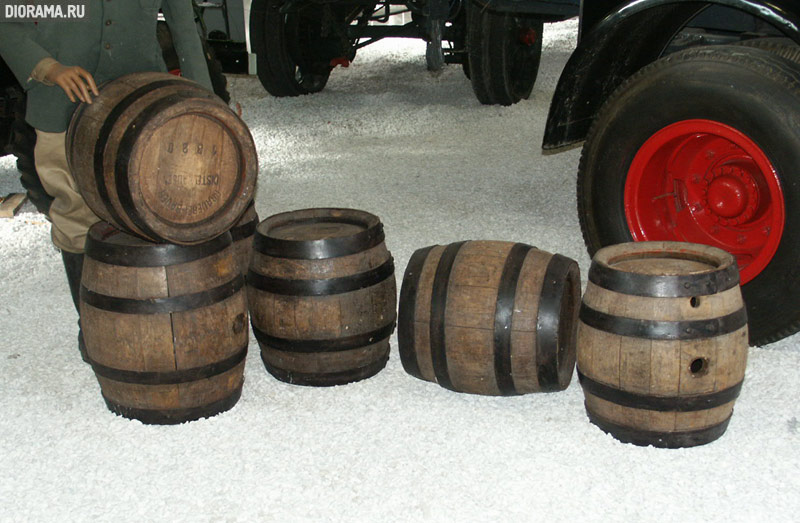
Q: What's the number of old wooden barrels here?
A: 6